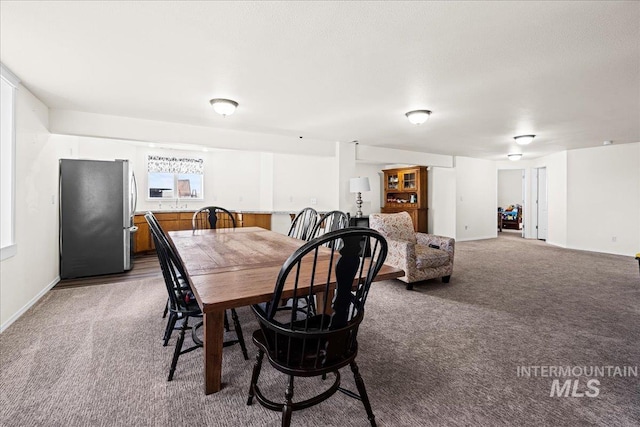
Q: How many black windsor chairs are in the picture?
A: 6